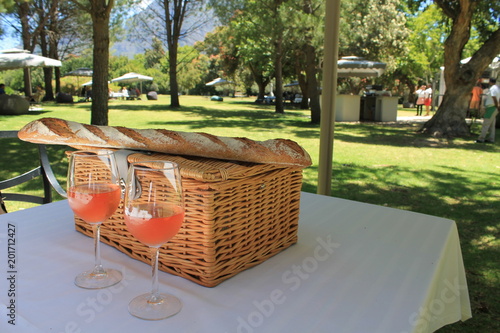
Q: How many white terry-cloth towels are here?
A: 0